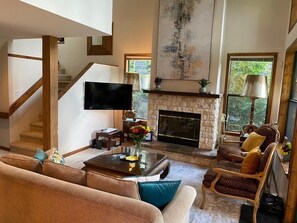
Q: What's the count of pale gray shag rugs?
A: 1